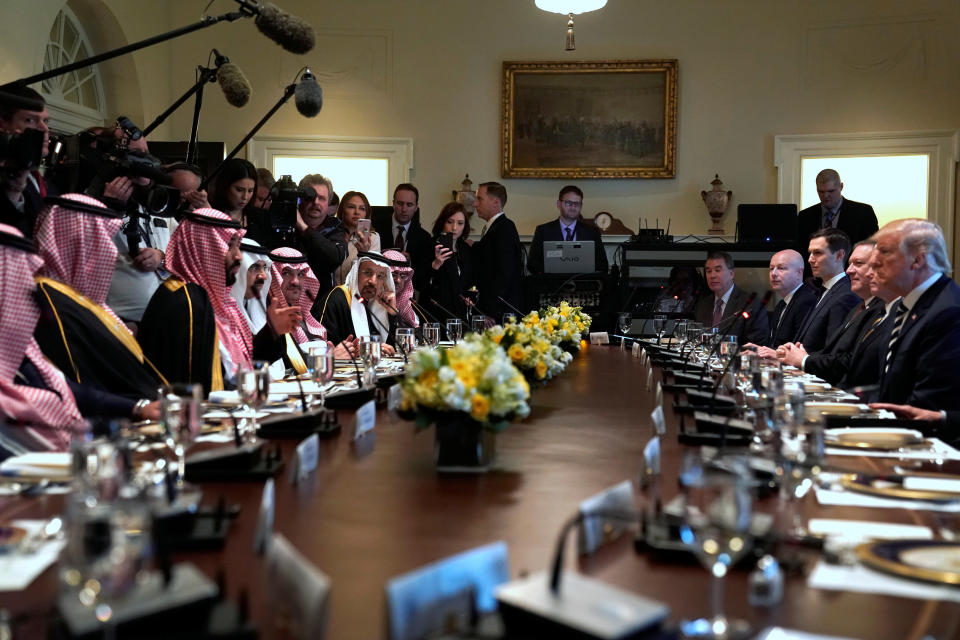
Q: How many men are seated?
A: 13